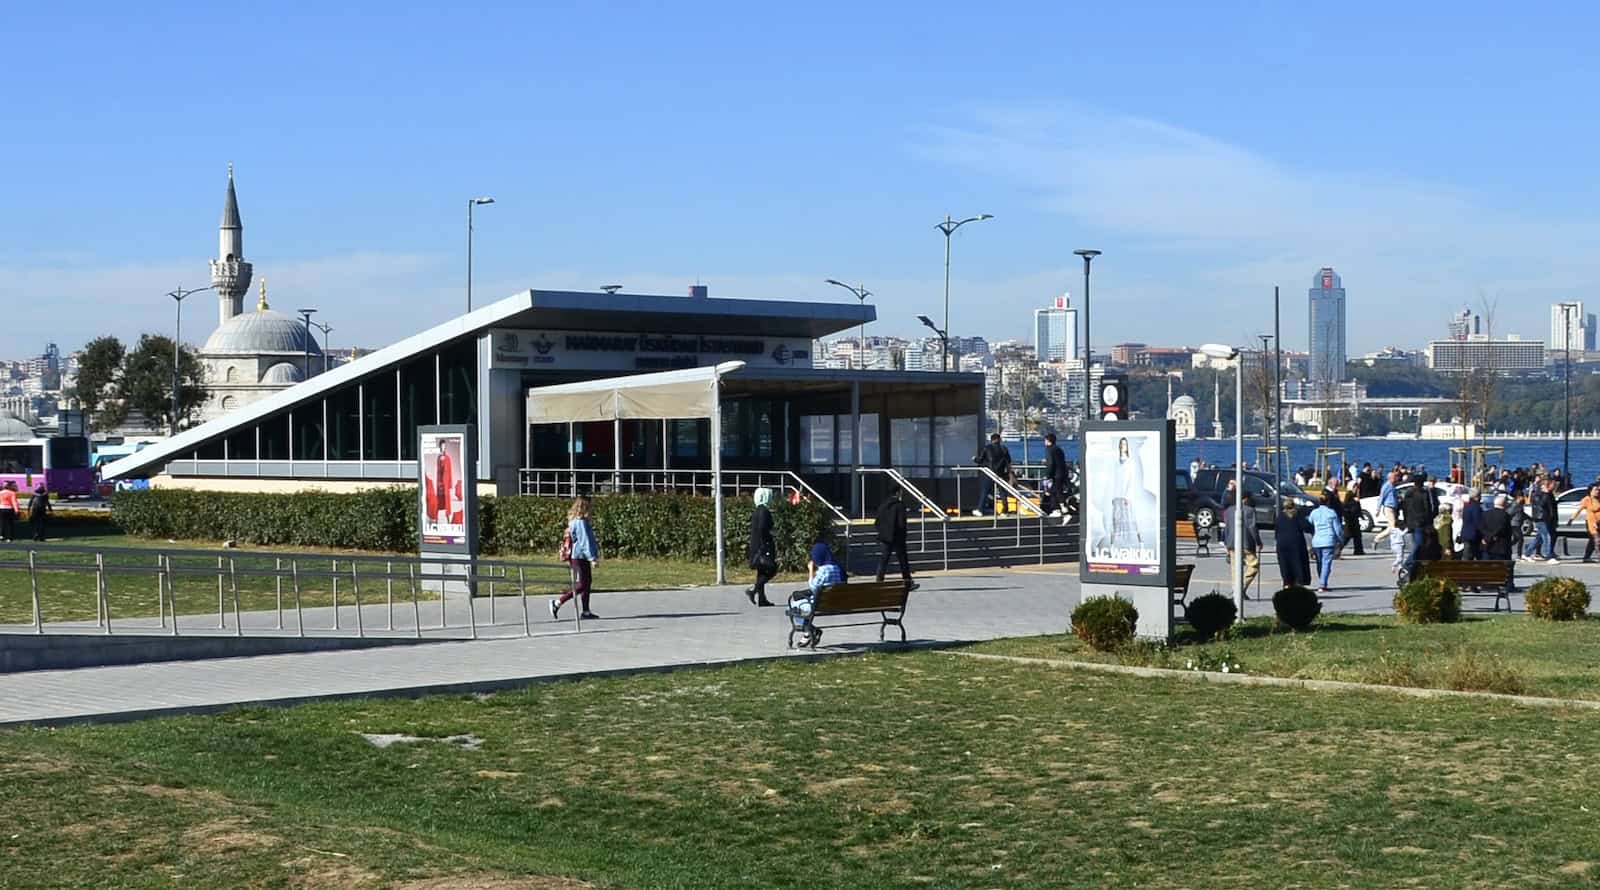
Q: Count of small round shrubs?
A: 5